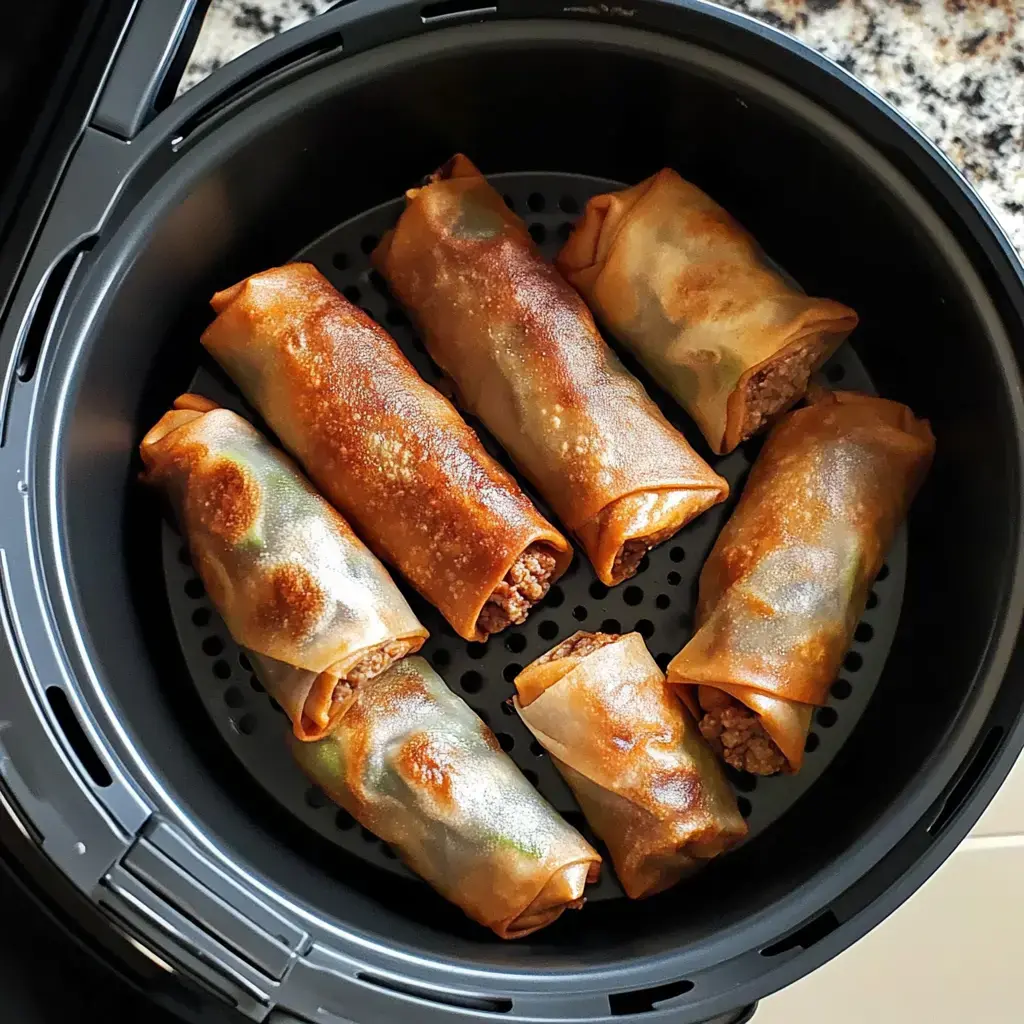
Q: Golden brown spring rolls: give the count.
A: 7